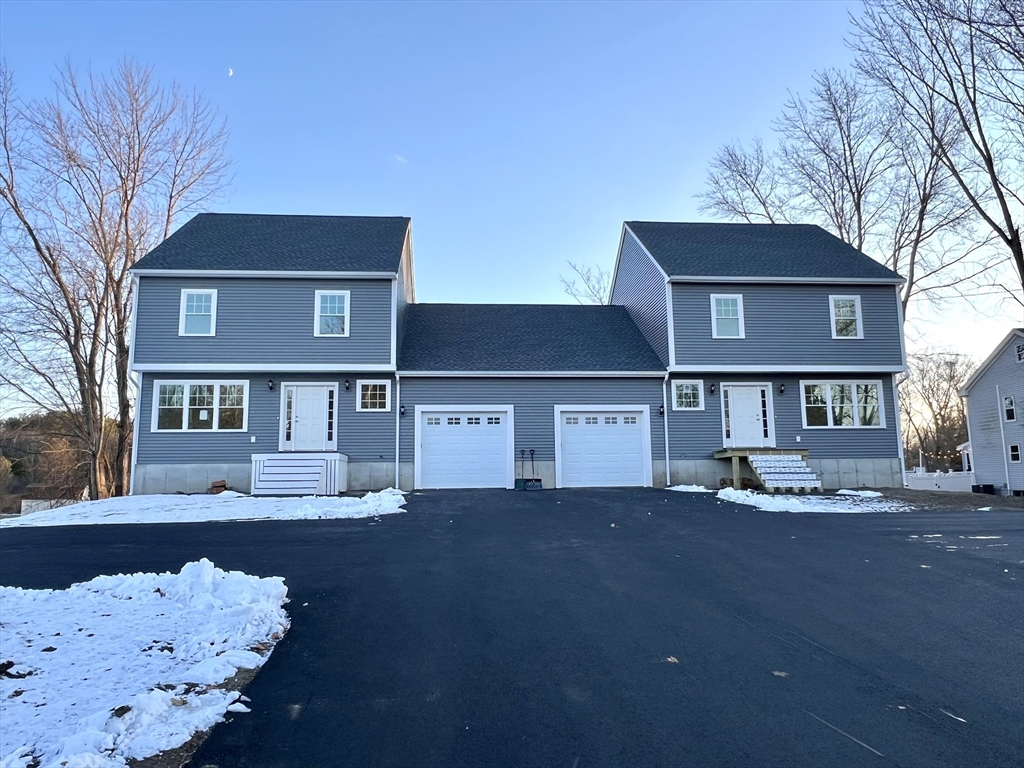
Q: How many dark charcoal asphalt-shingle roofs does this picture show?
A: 3